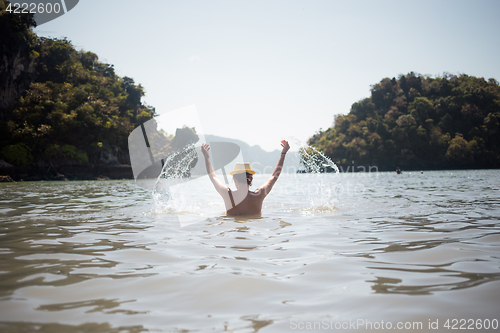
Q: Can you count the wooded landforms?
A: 2